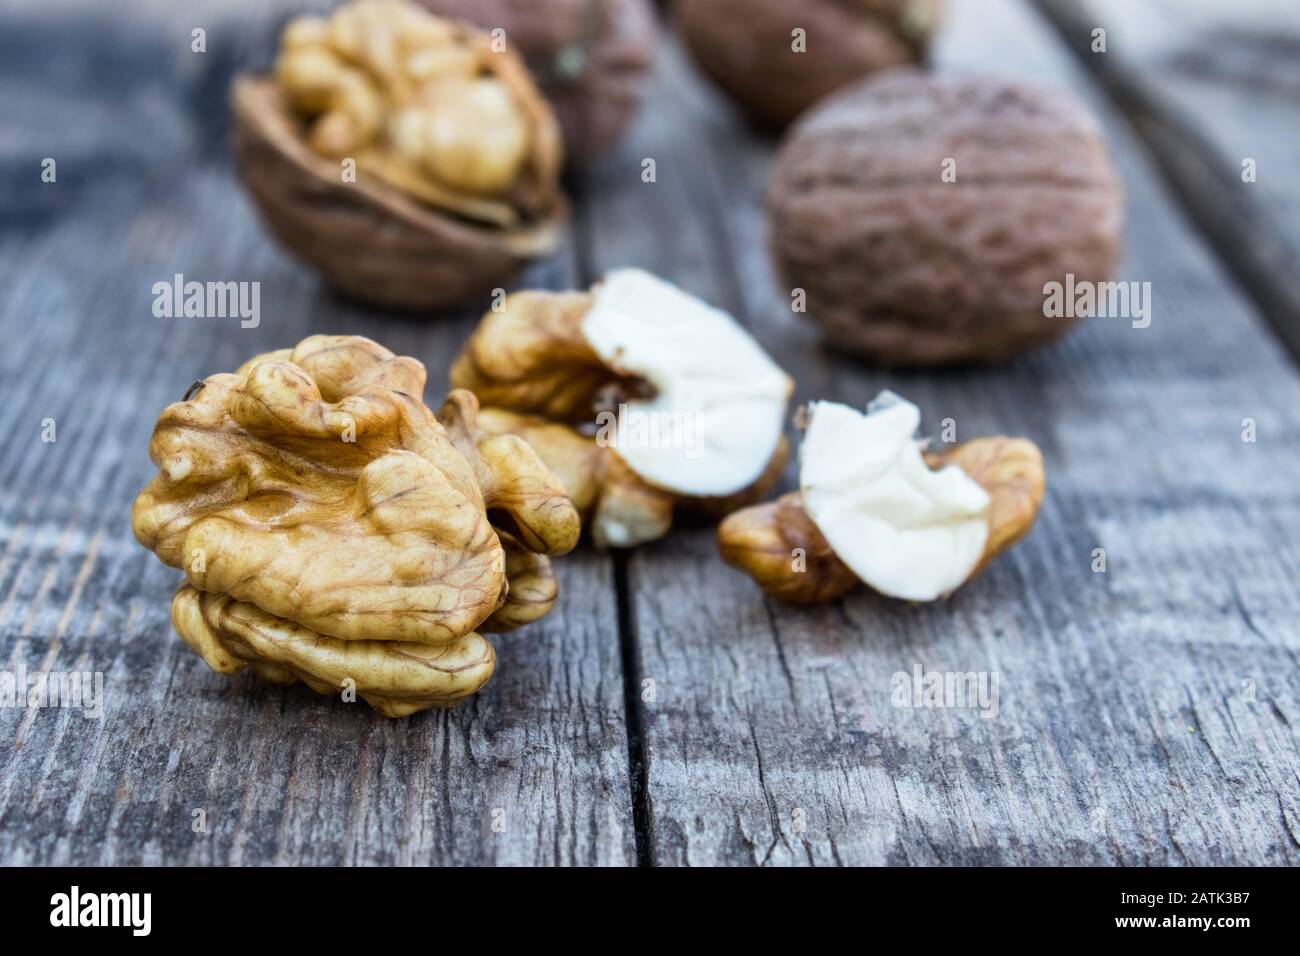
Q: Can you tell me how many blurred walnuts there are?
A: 4